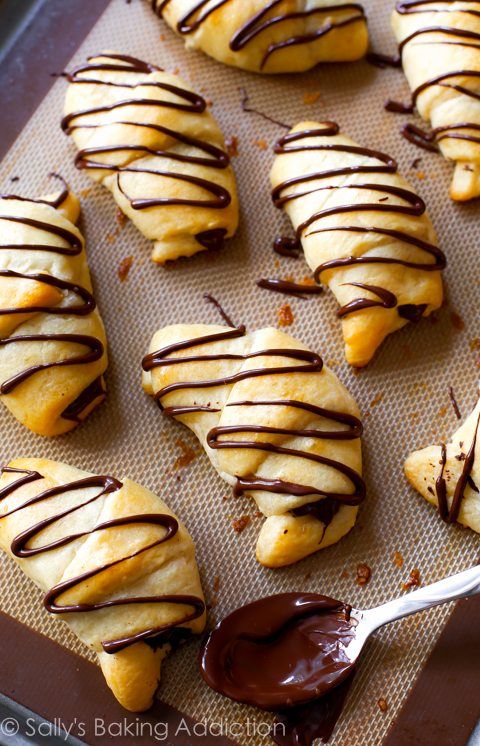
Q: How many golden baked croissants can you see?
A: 8